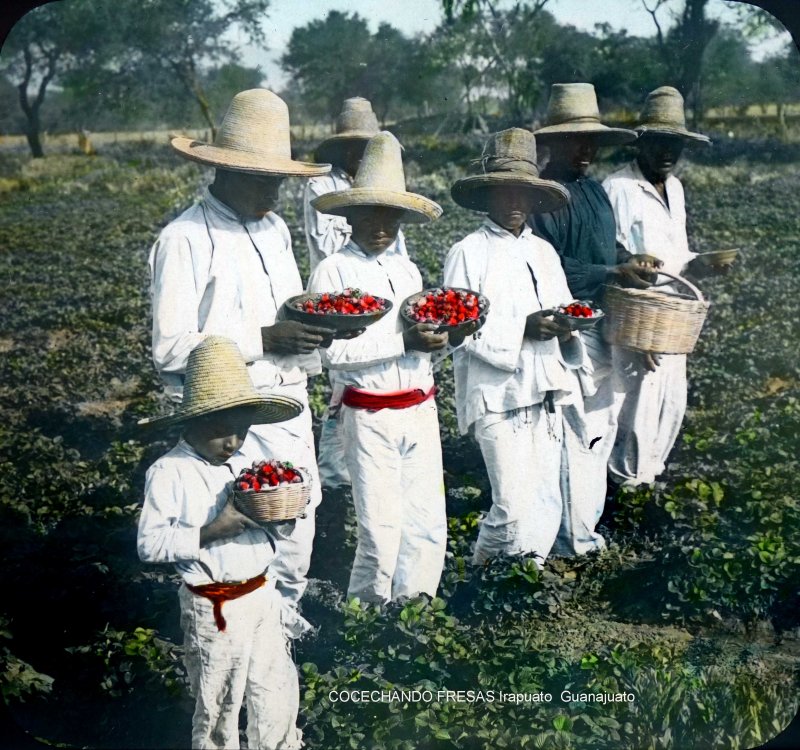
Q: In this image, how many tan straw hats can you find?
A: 7